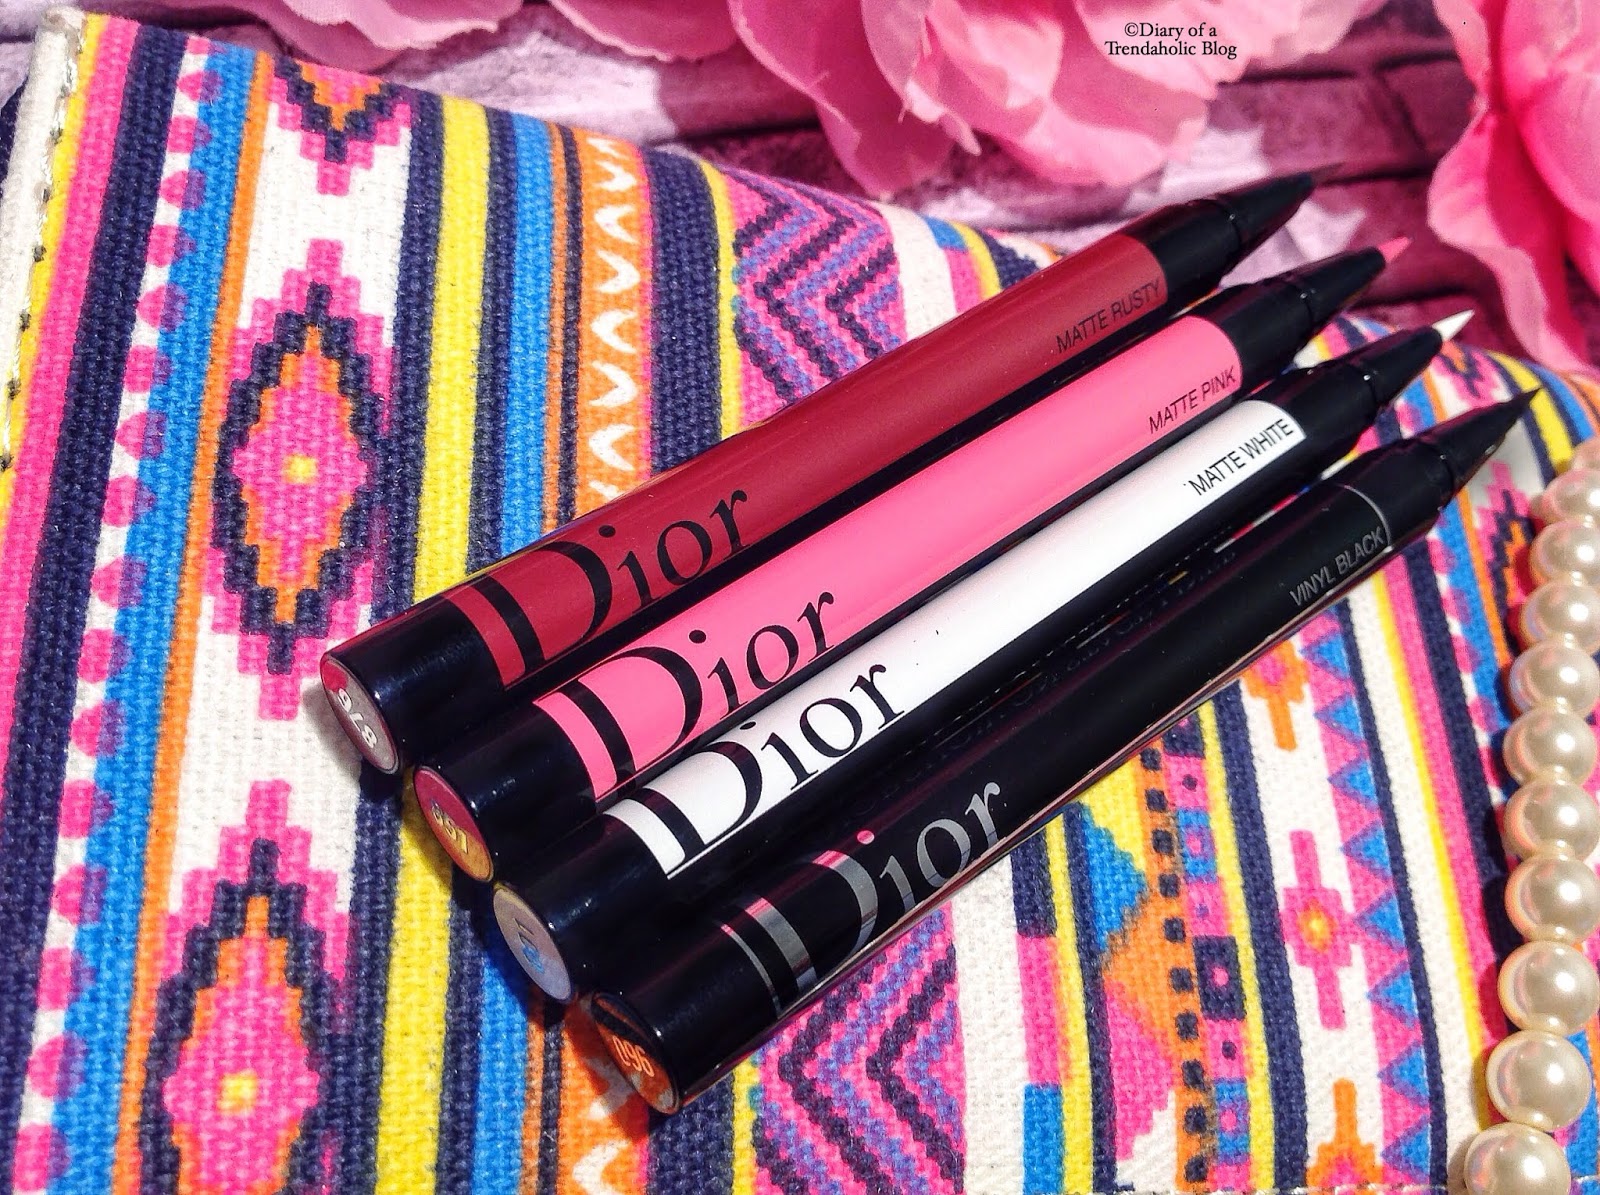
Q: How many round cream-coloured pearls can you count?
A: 11